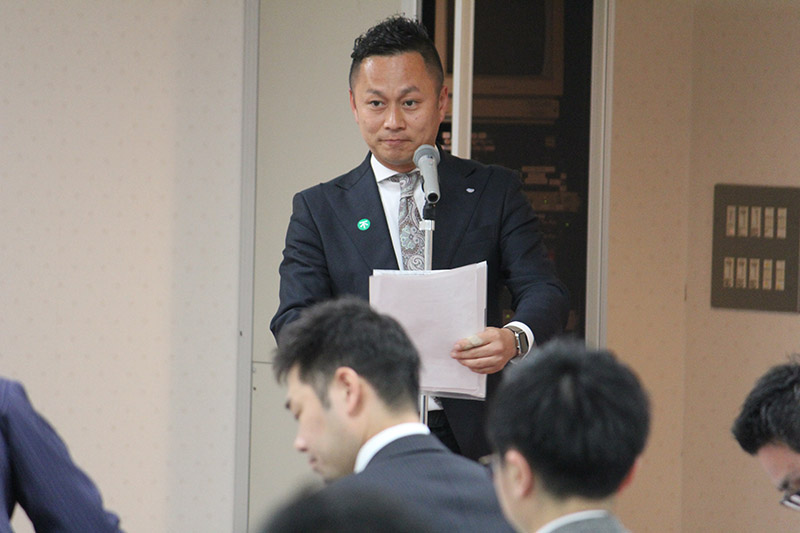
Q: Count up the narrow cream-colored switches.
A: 10